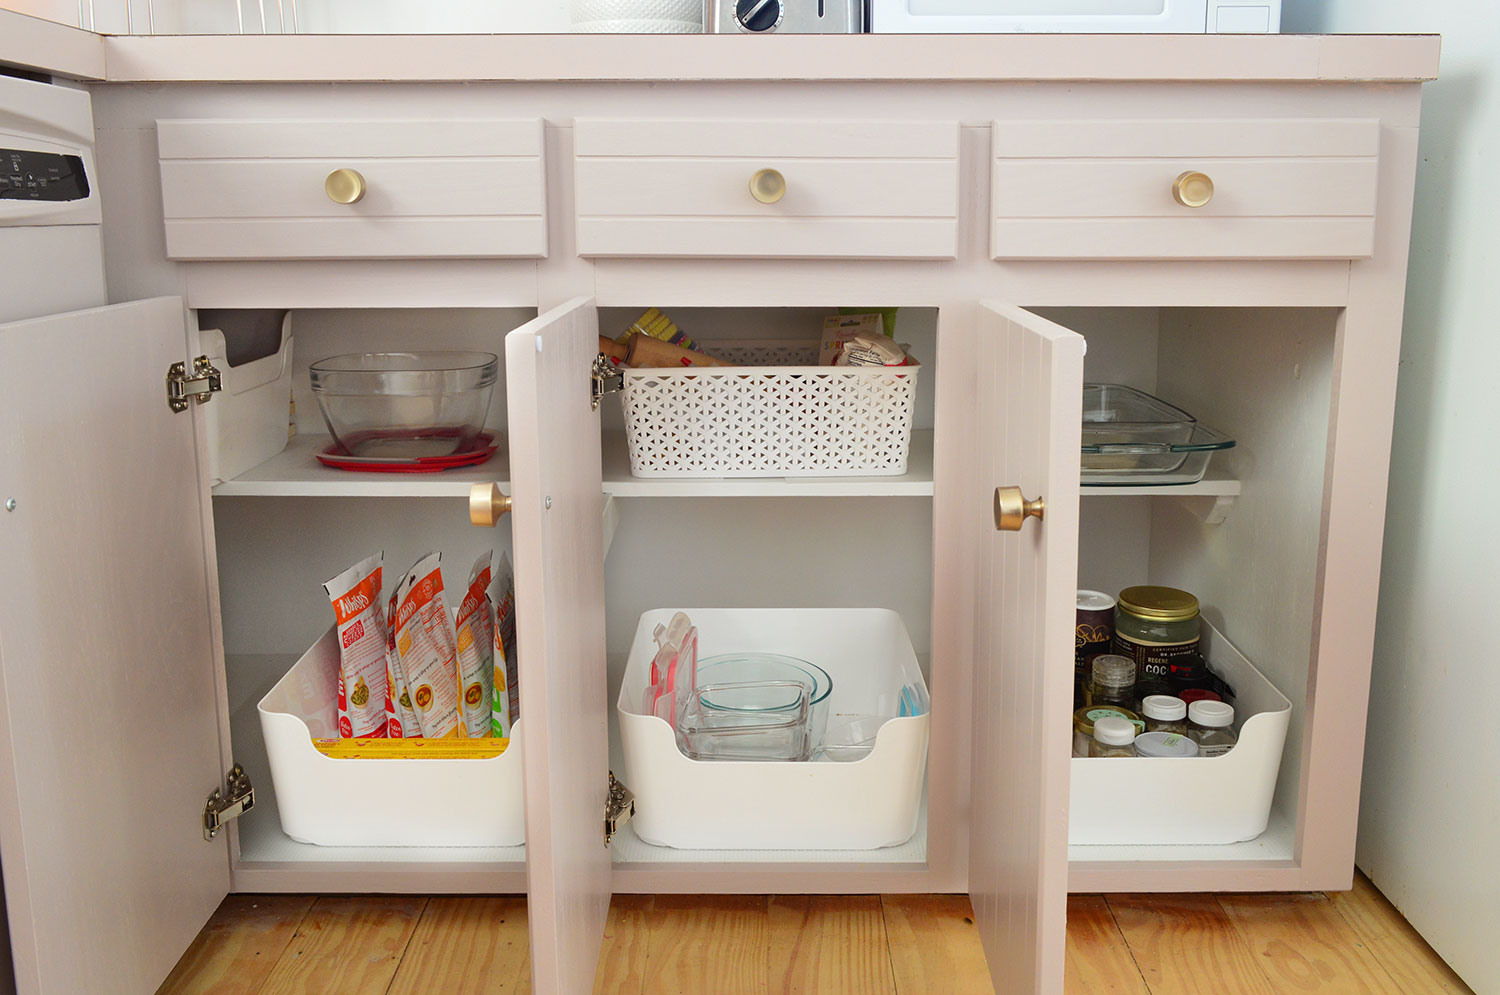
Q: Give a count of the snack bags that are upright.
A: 5